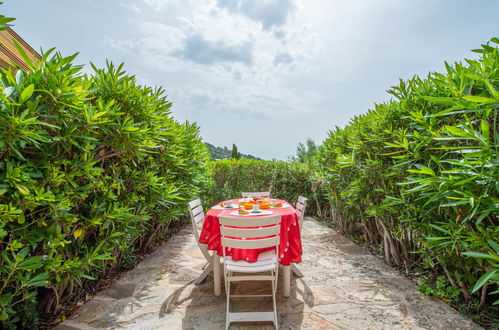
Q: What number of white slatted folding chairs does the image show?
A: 4